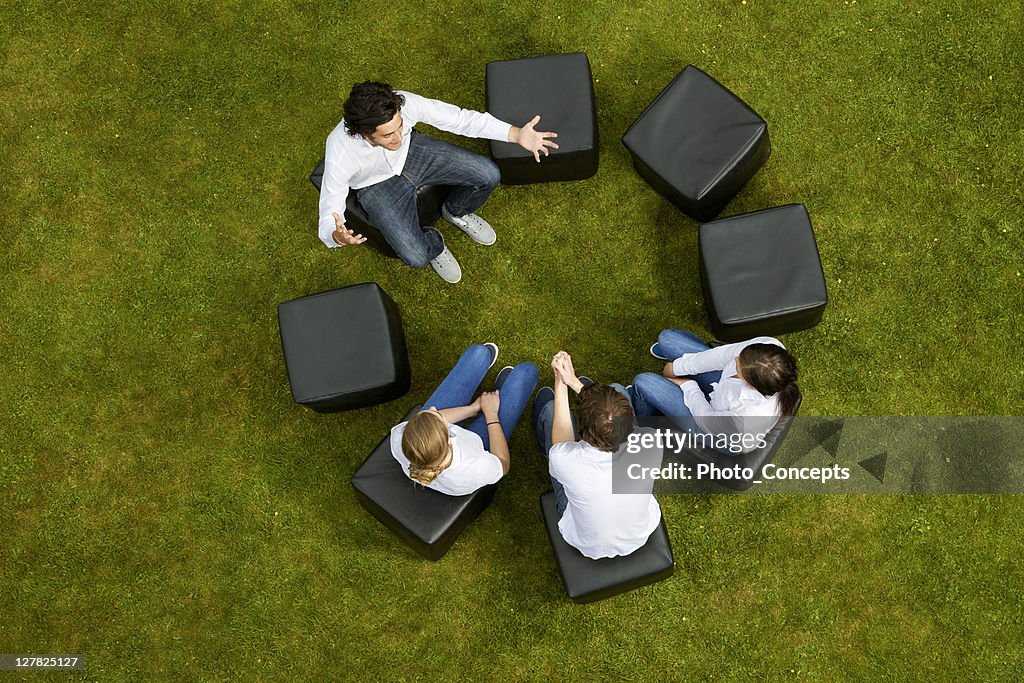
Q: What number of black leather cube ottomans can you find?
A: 8